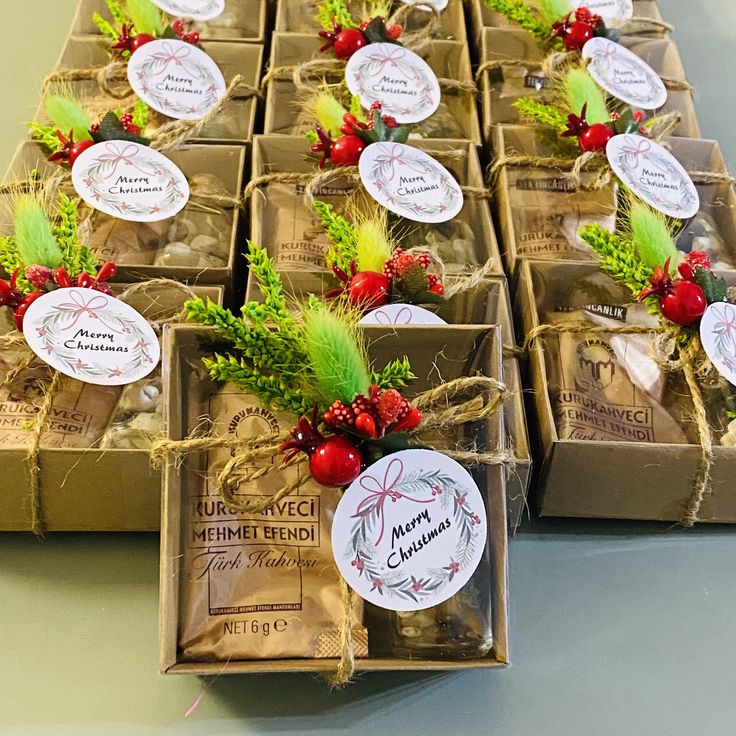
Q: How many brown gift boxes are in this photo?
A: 13